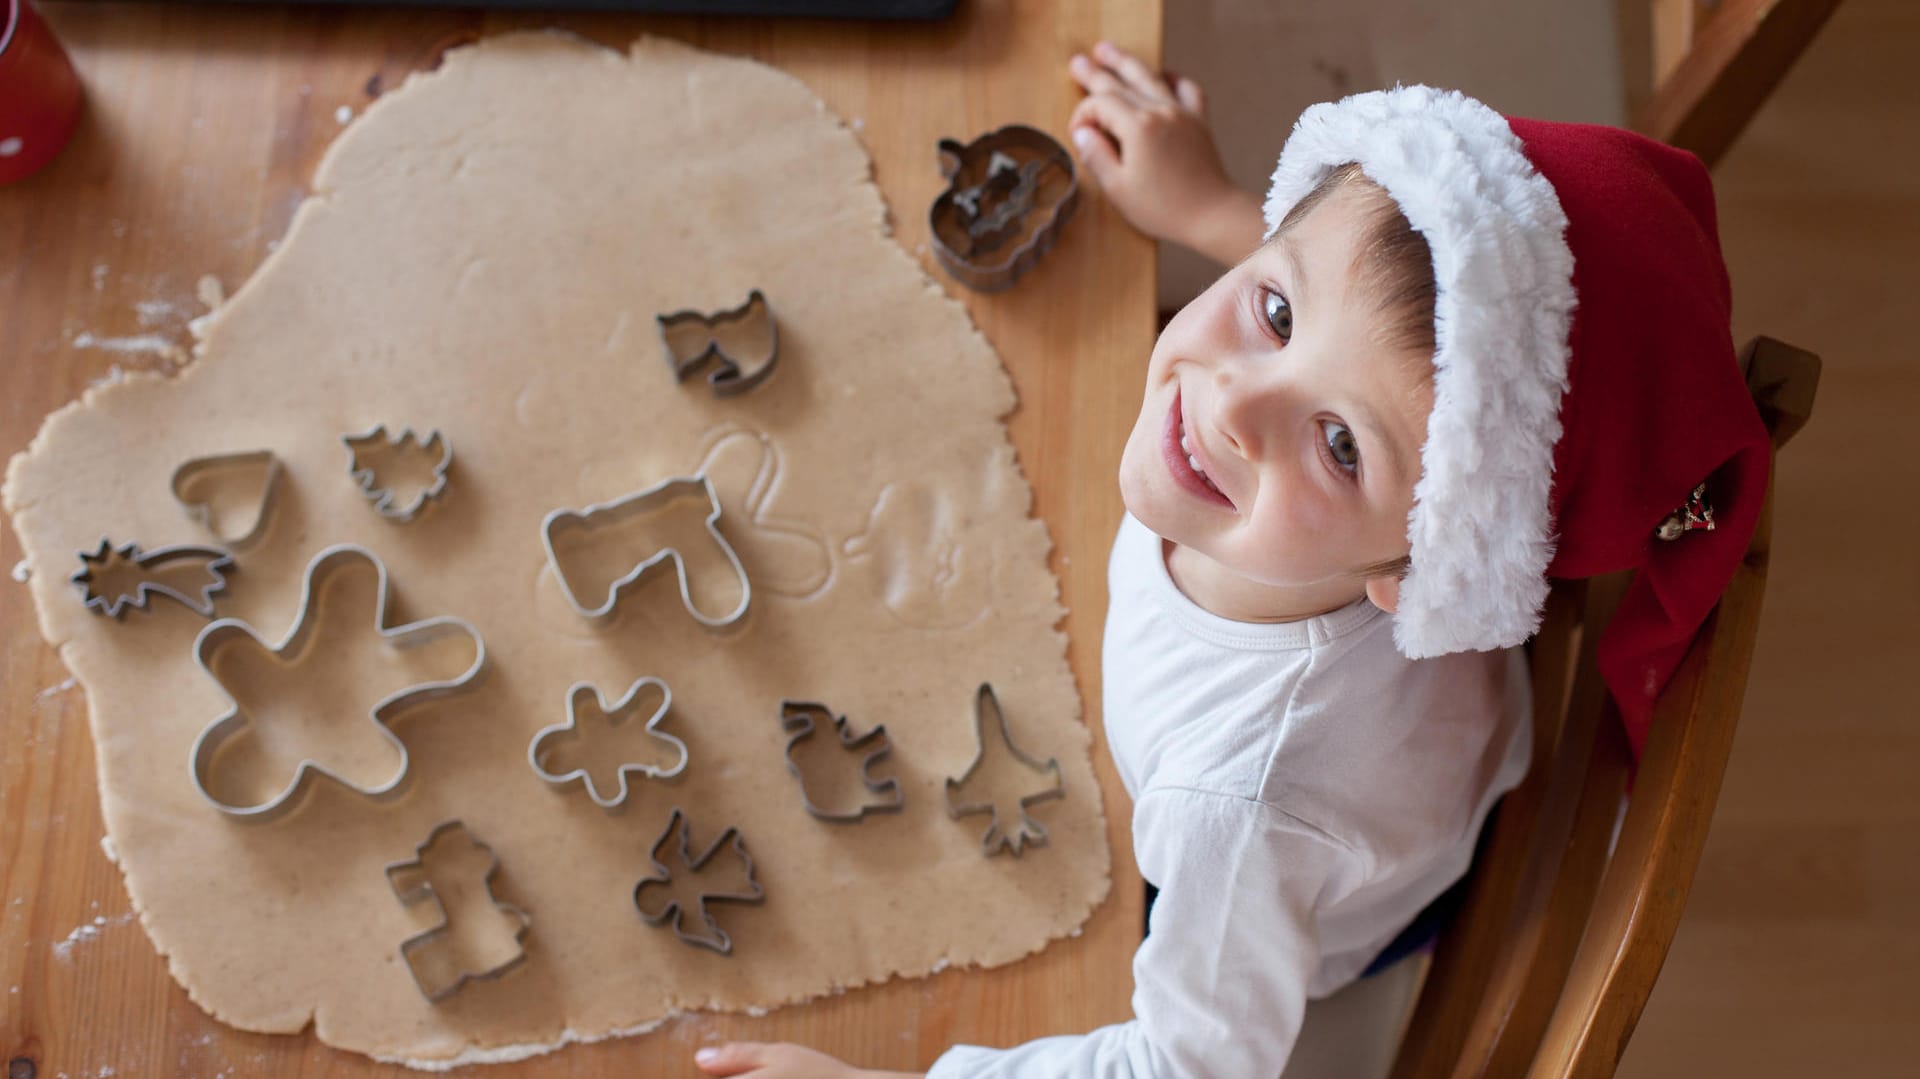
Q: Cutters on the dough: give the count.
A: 11